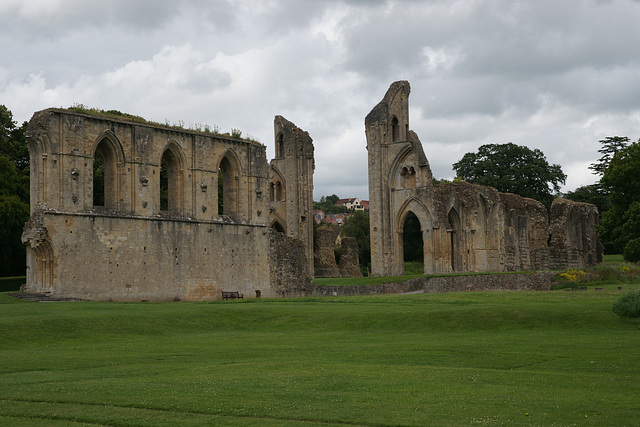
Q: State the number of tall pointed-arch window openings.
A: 3